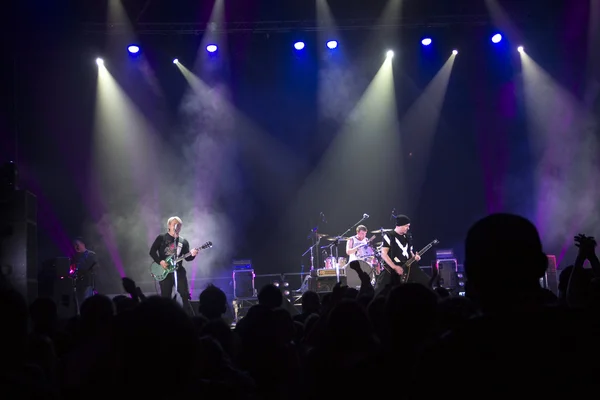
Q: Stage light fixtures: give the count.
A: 11